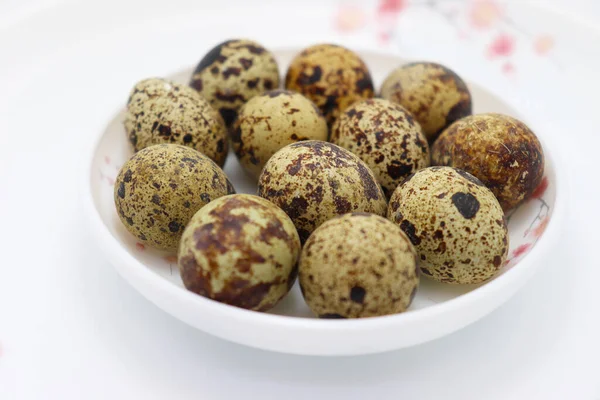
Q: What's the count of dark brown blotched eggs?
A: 12